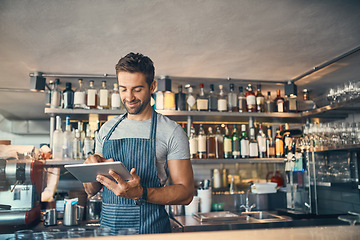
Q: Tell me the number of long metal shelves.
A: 2